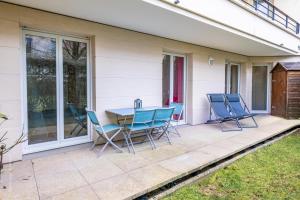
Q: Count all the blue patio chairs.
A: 6